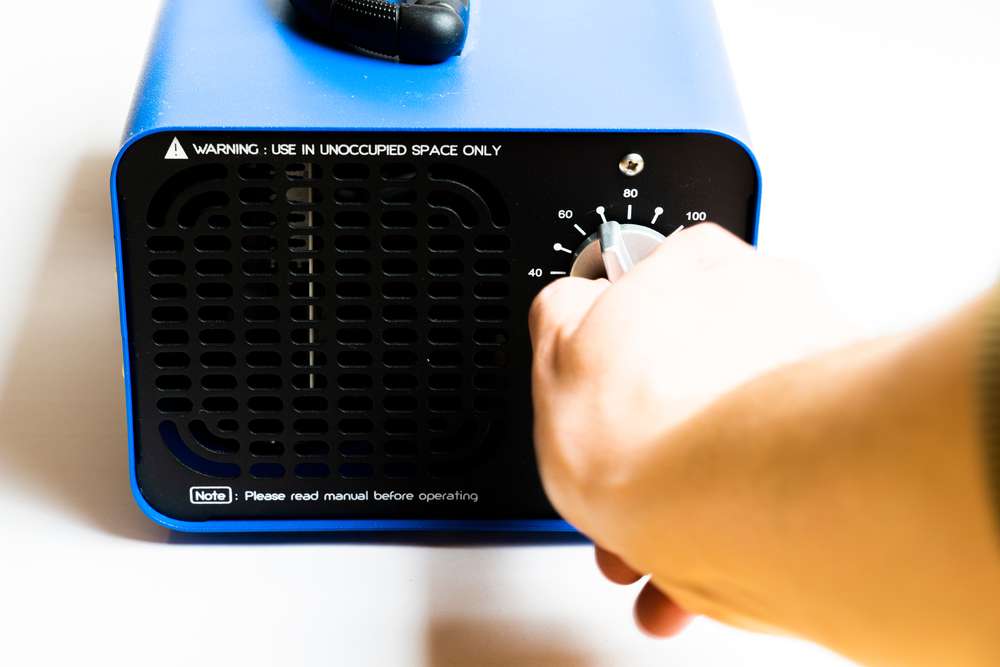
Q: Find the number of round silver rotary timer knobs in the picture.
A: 1